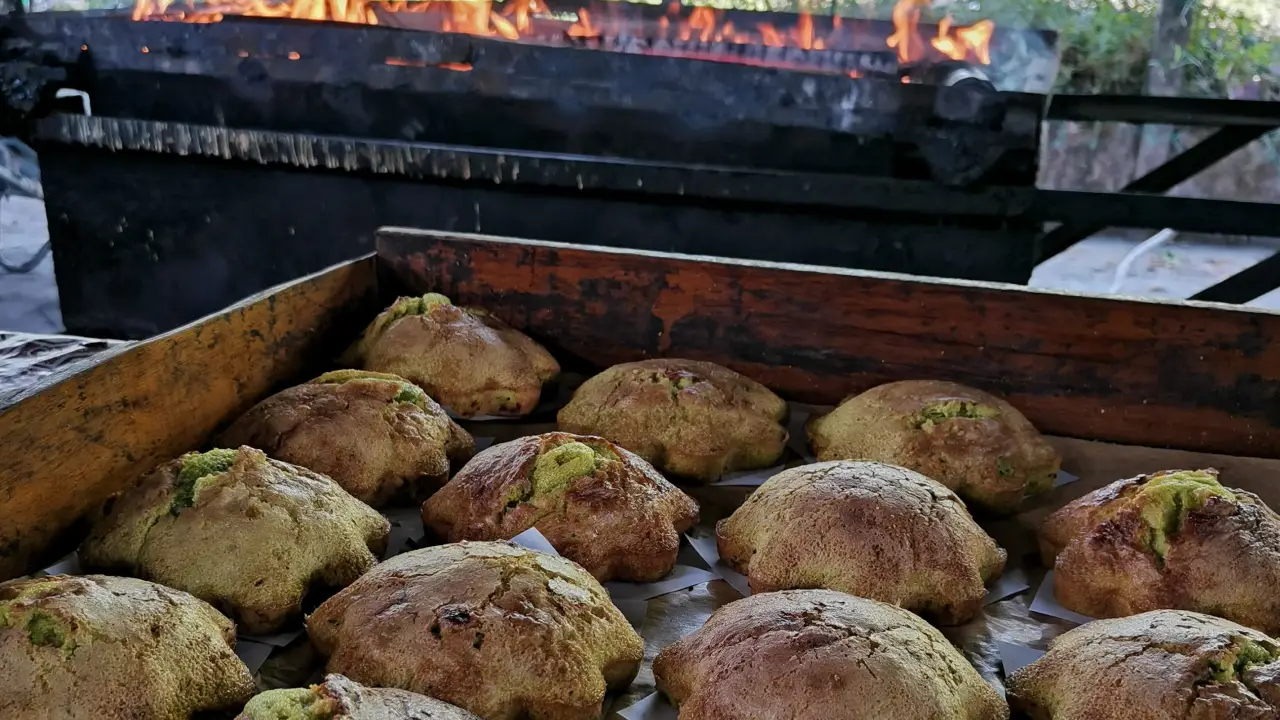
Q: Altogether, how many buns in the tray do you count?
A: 13